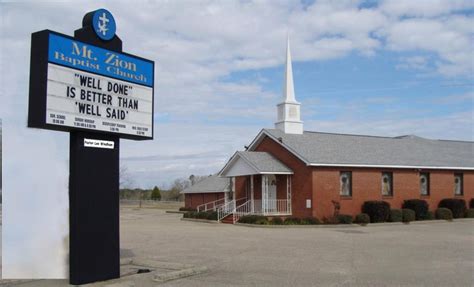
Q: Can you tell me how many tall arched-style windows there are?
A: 4